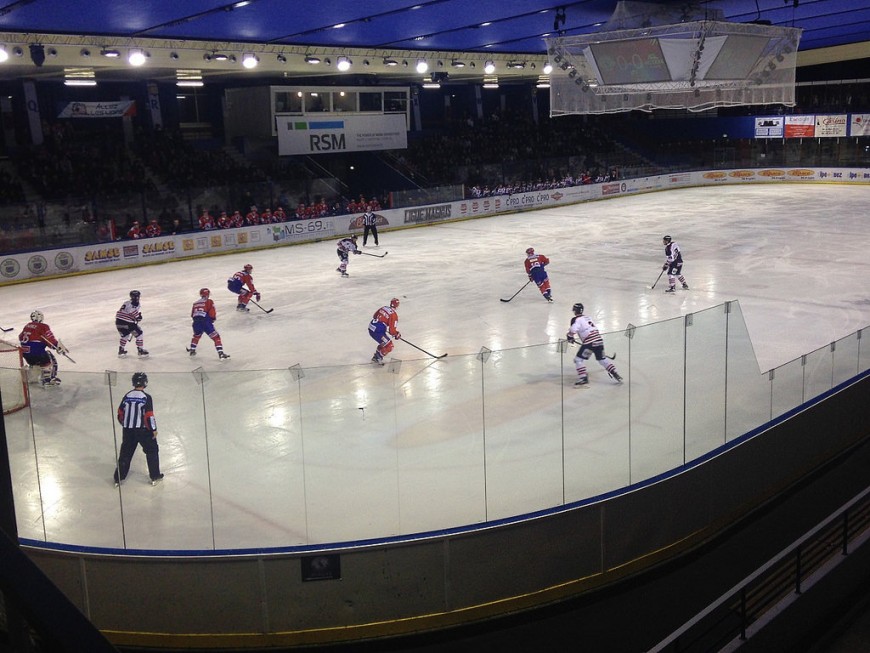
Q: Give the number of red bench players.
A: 14